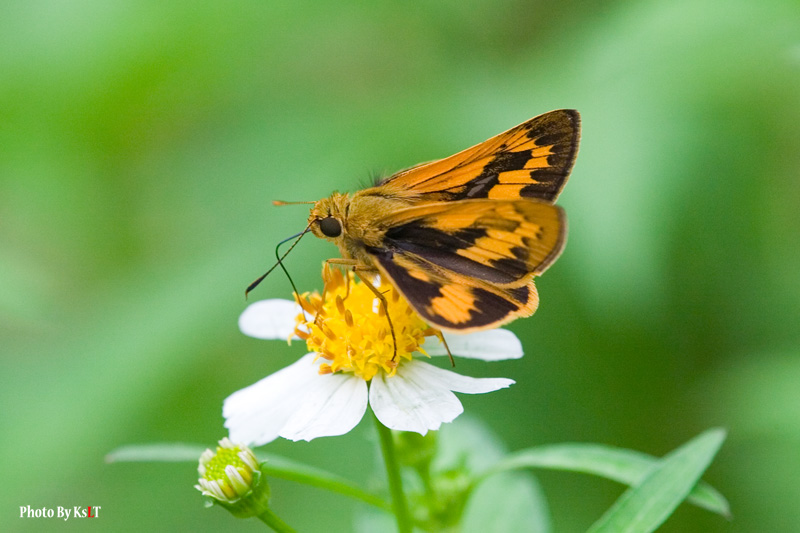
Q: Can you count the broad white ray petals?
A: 6